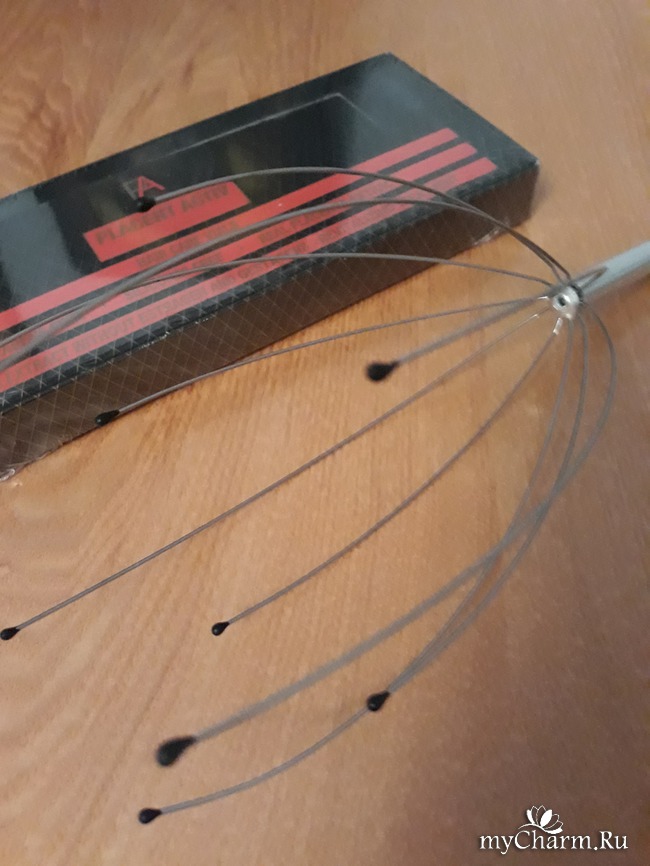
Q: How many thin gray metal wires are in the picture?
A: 10